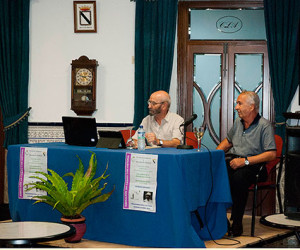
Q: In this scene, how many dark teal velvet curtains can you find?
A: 3